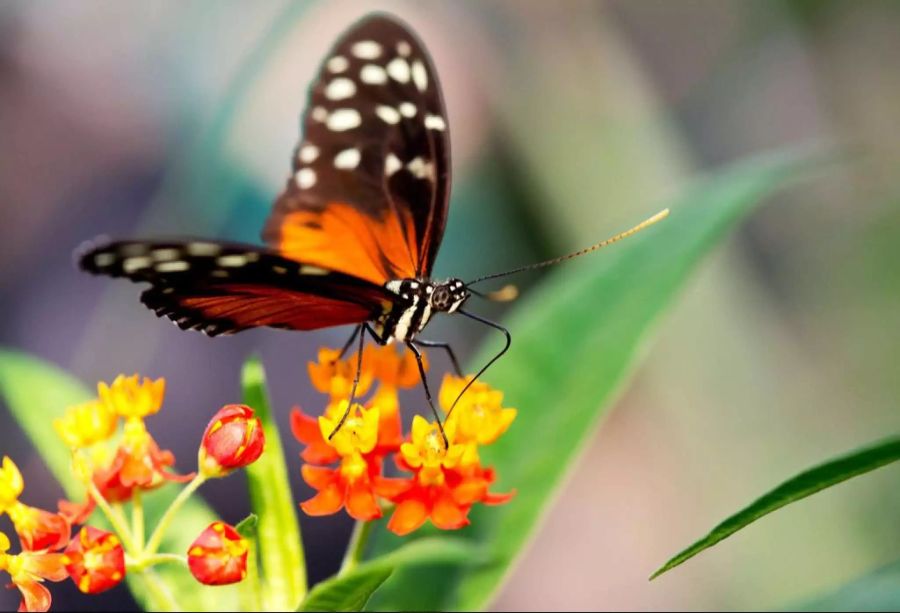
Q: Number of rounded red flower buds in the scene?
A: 3